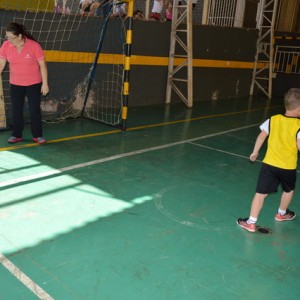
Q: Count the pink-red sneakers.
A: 4